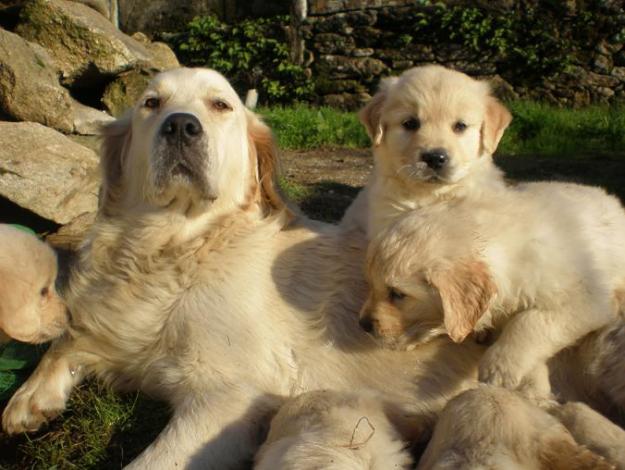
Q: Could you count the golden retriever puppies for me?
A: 5